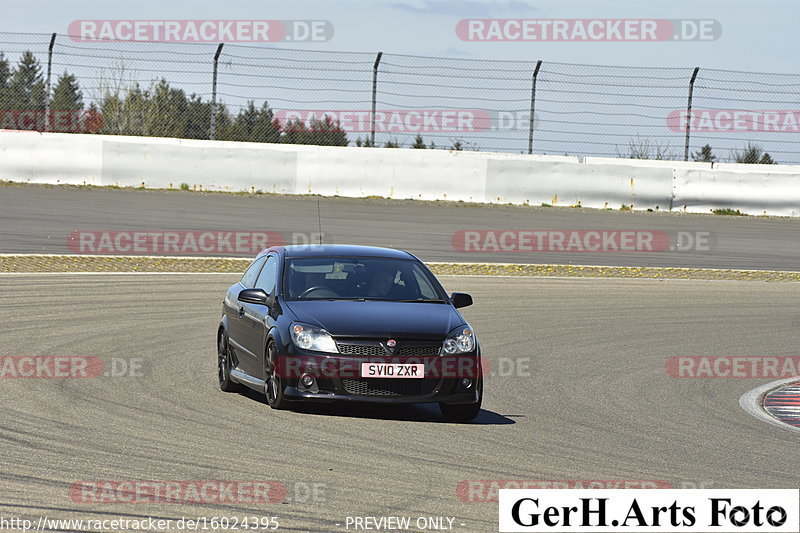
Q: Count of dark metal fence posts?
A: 5